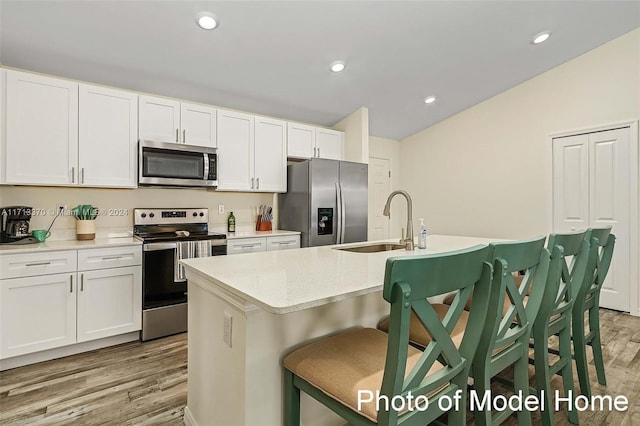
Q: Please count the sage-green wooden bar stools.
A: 4